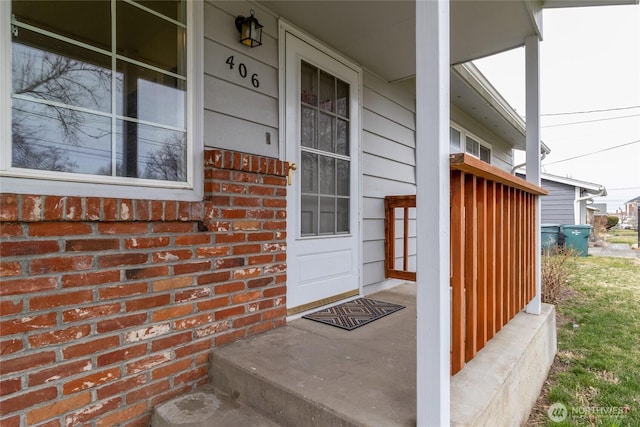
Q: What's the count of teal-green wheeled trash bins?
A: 2